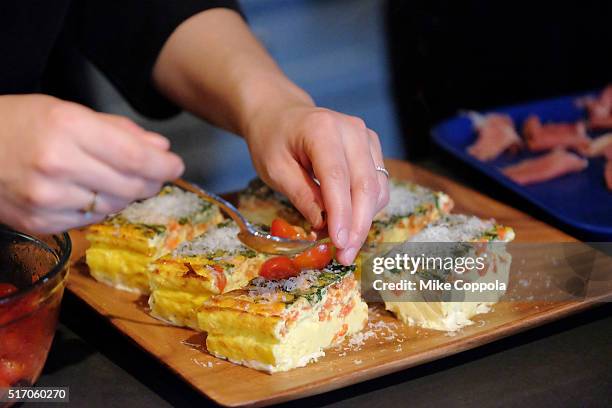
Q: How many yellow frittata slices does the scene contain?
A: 6